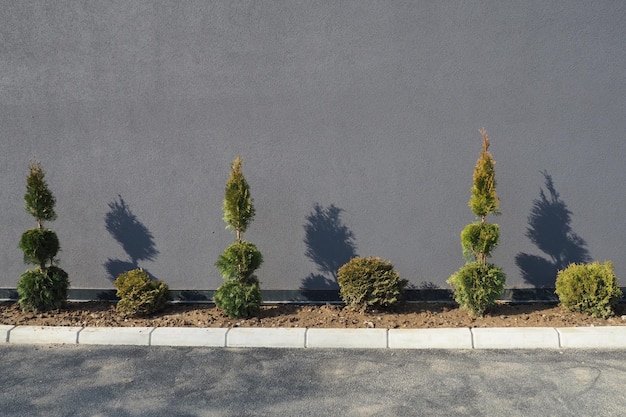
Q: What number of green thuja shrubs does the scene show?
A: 6